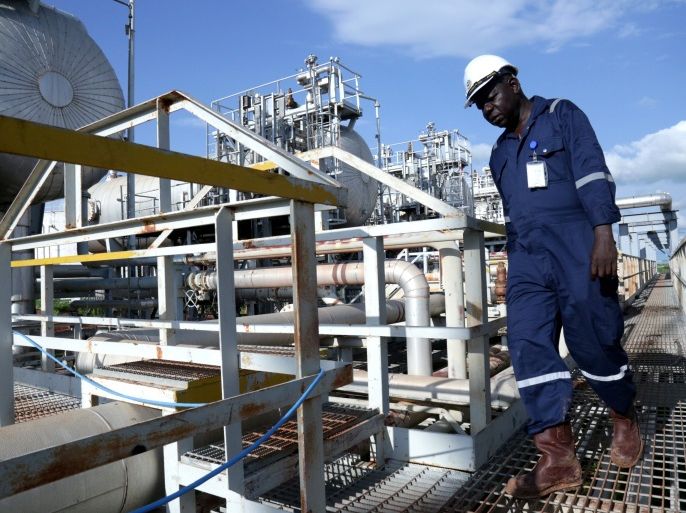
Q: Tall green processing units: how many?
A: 0